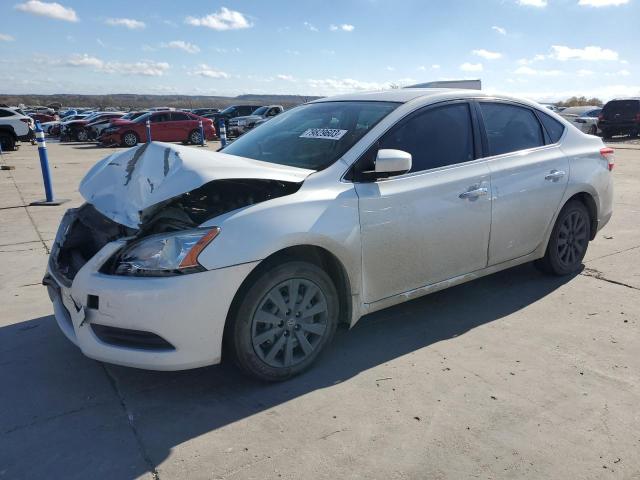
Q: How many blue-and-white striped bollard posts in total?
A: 4